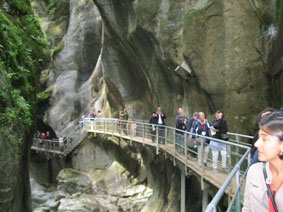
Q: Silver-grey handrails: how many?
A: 2